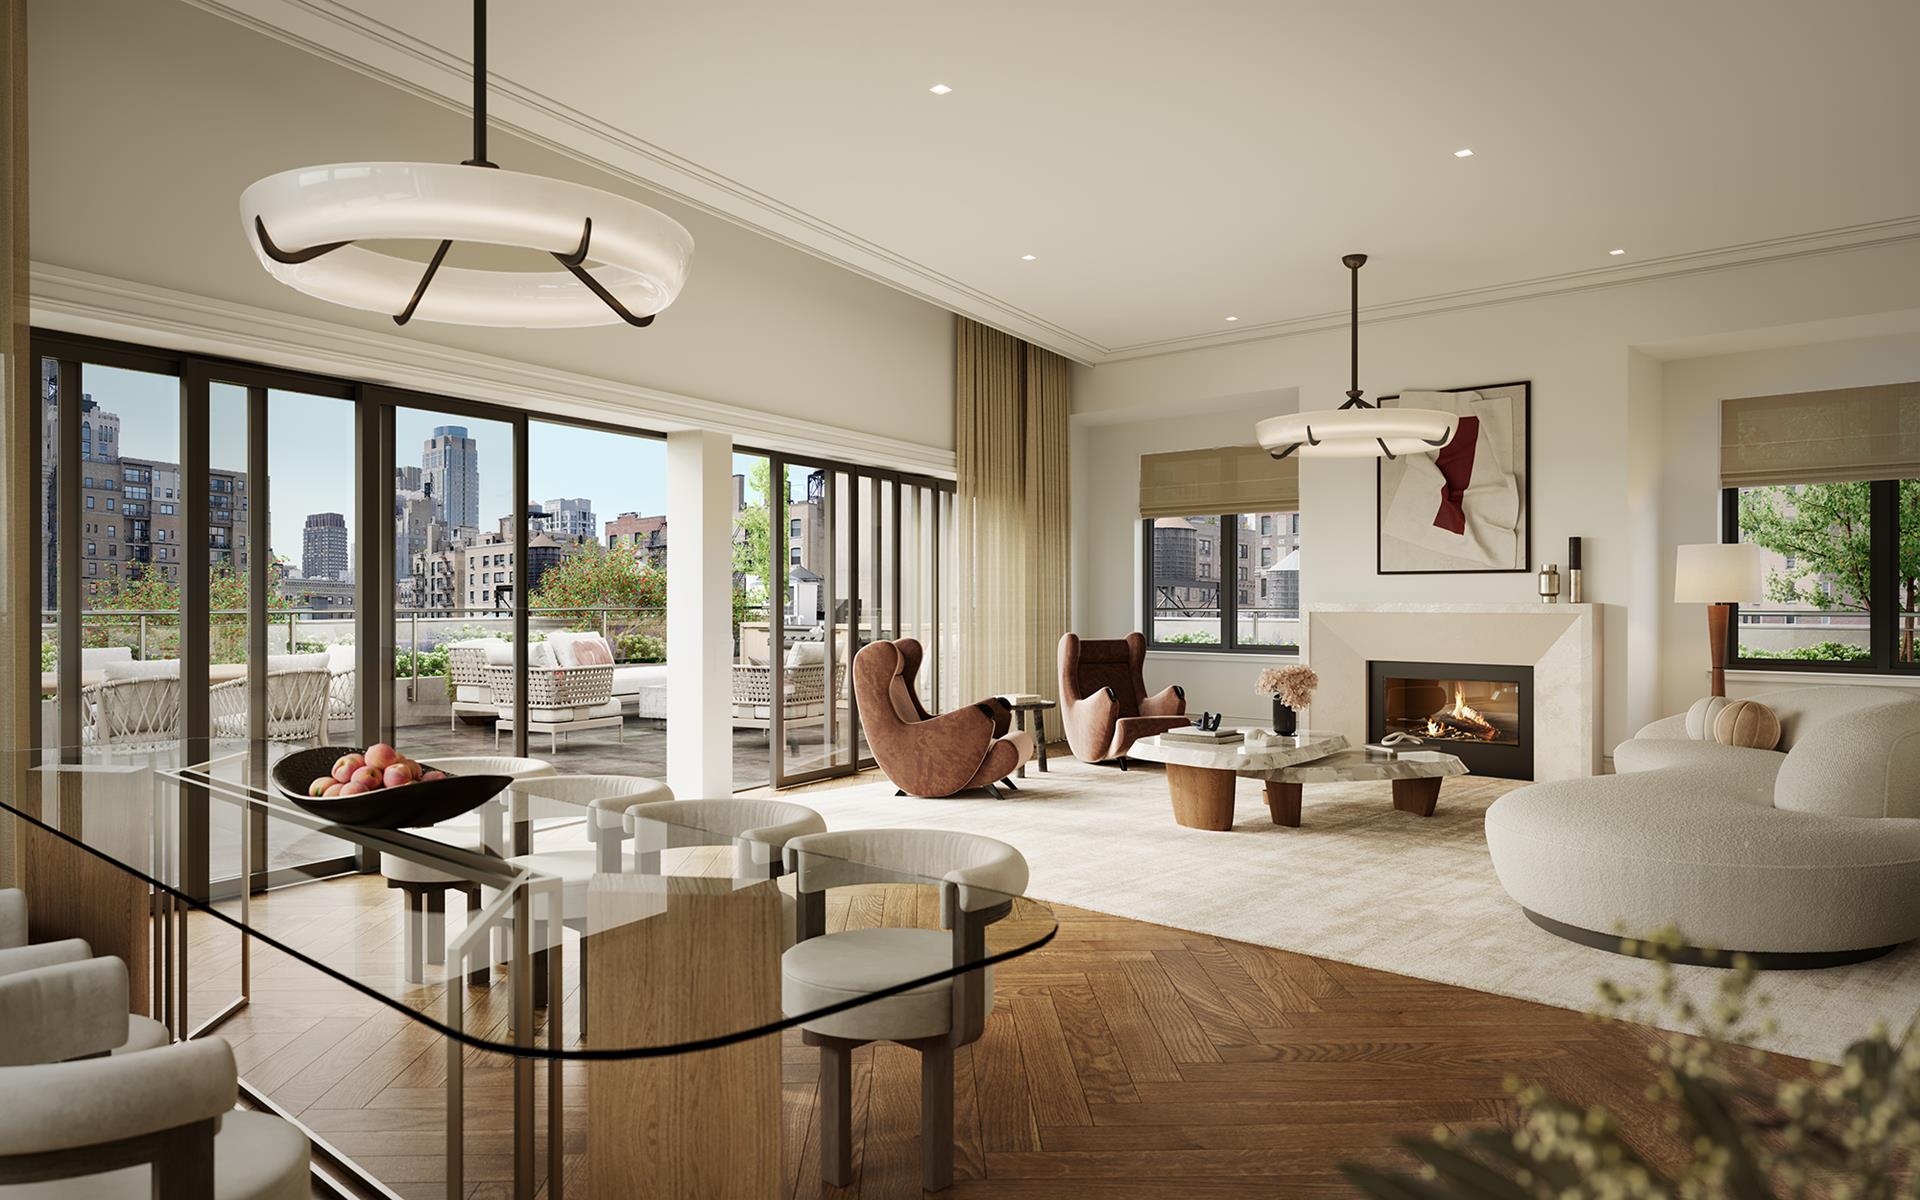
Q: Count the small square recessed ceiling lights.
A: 5